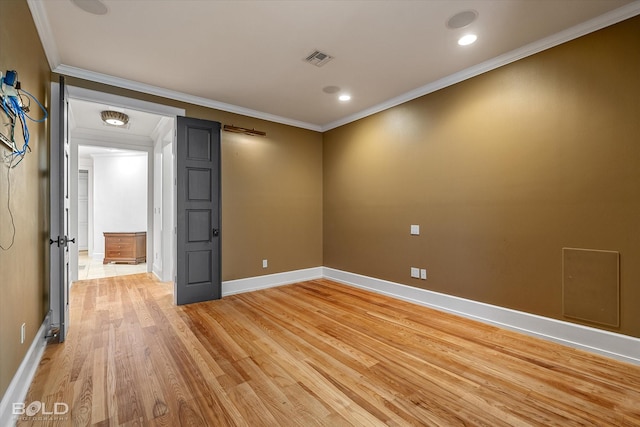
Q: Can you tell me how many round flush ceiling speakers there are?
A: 3